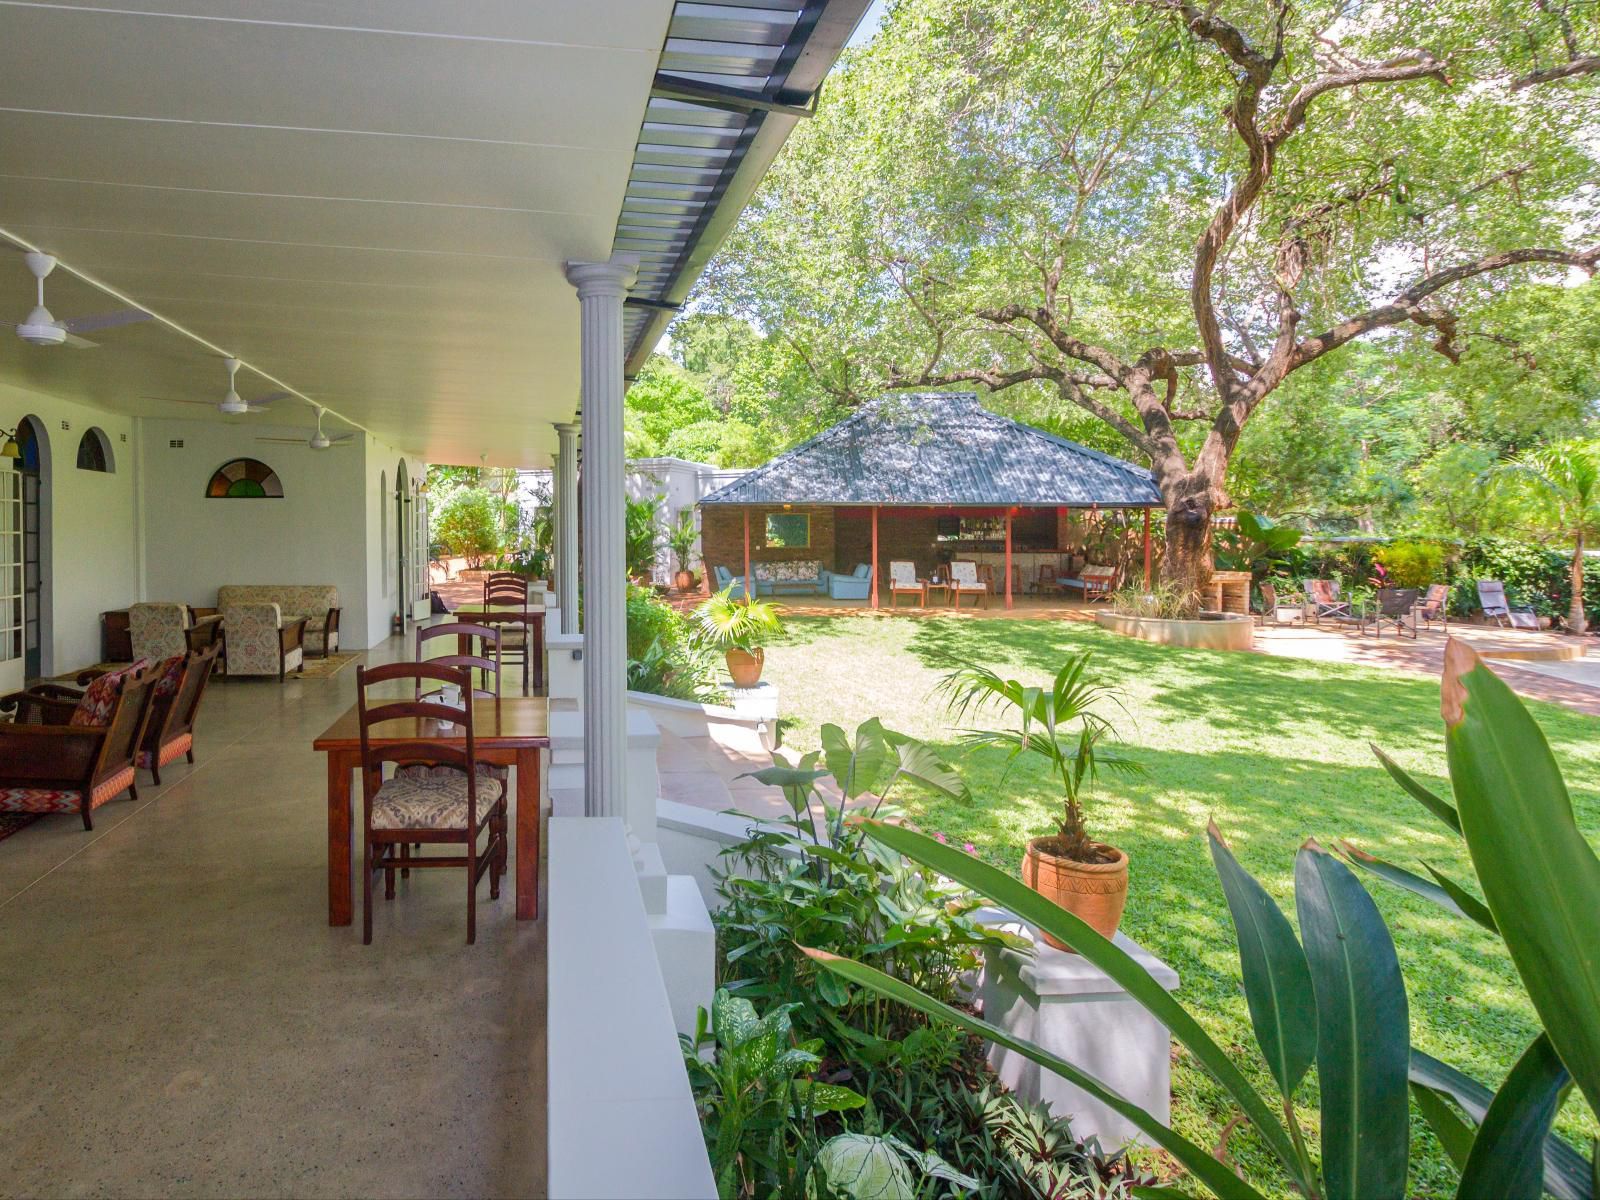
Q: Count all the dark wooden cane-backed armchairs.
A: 2